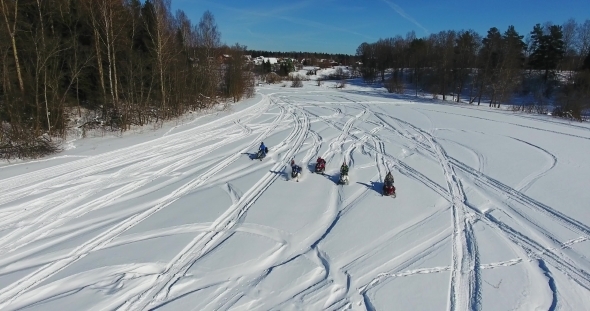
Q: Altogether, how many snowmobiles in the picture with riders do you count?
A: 5